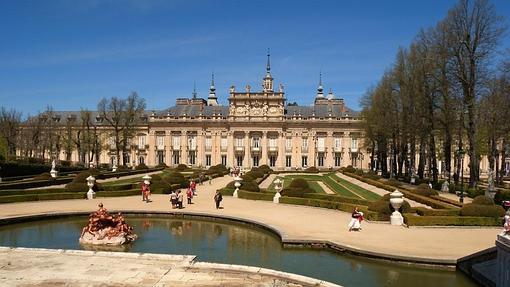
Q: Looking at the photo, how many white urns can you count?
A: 5